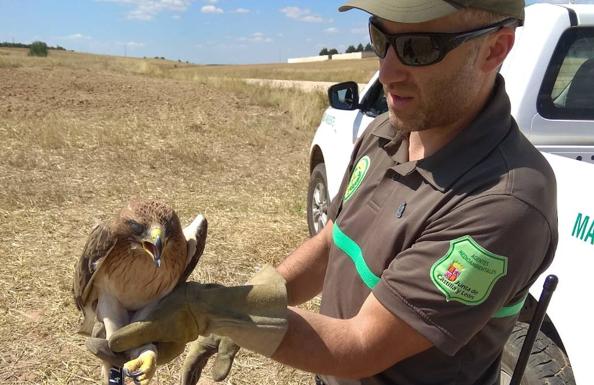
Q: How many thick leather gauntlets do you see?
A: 2